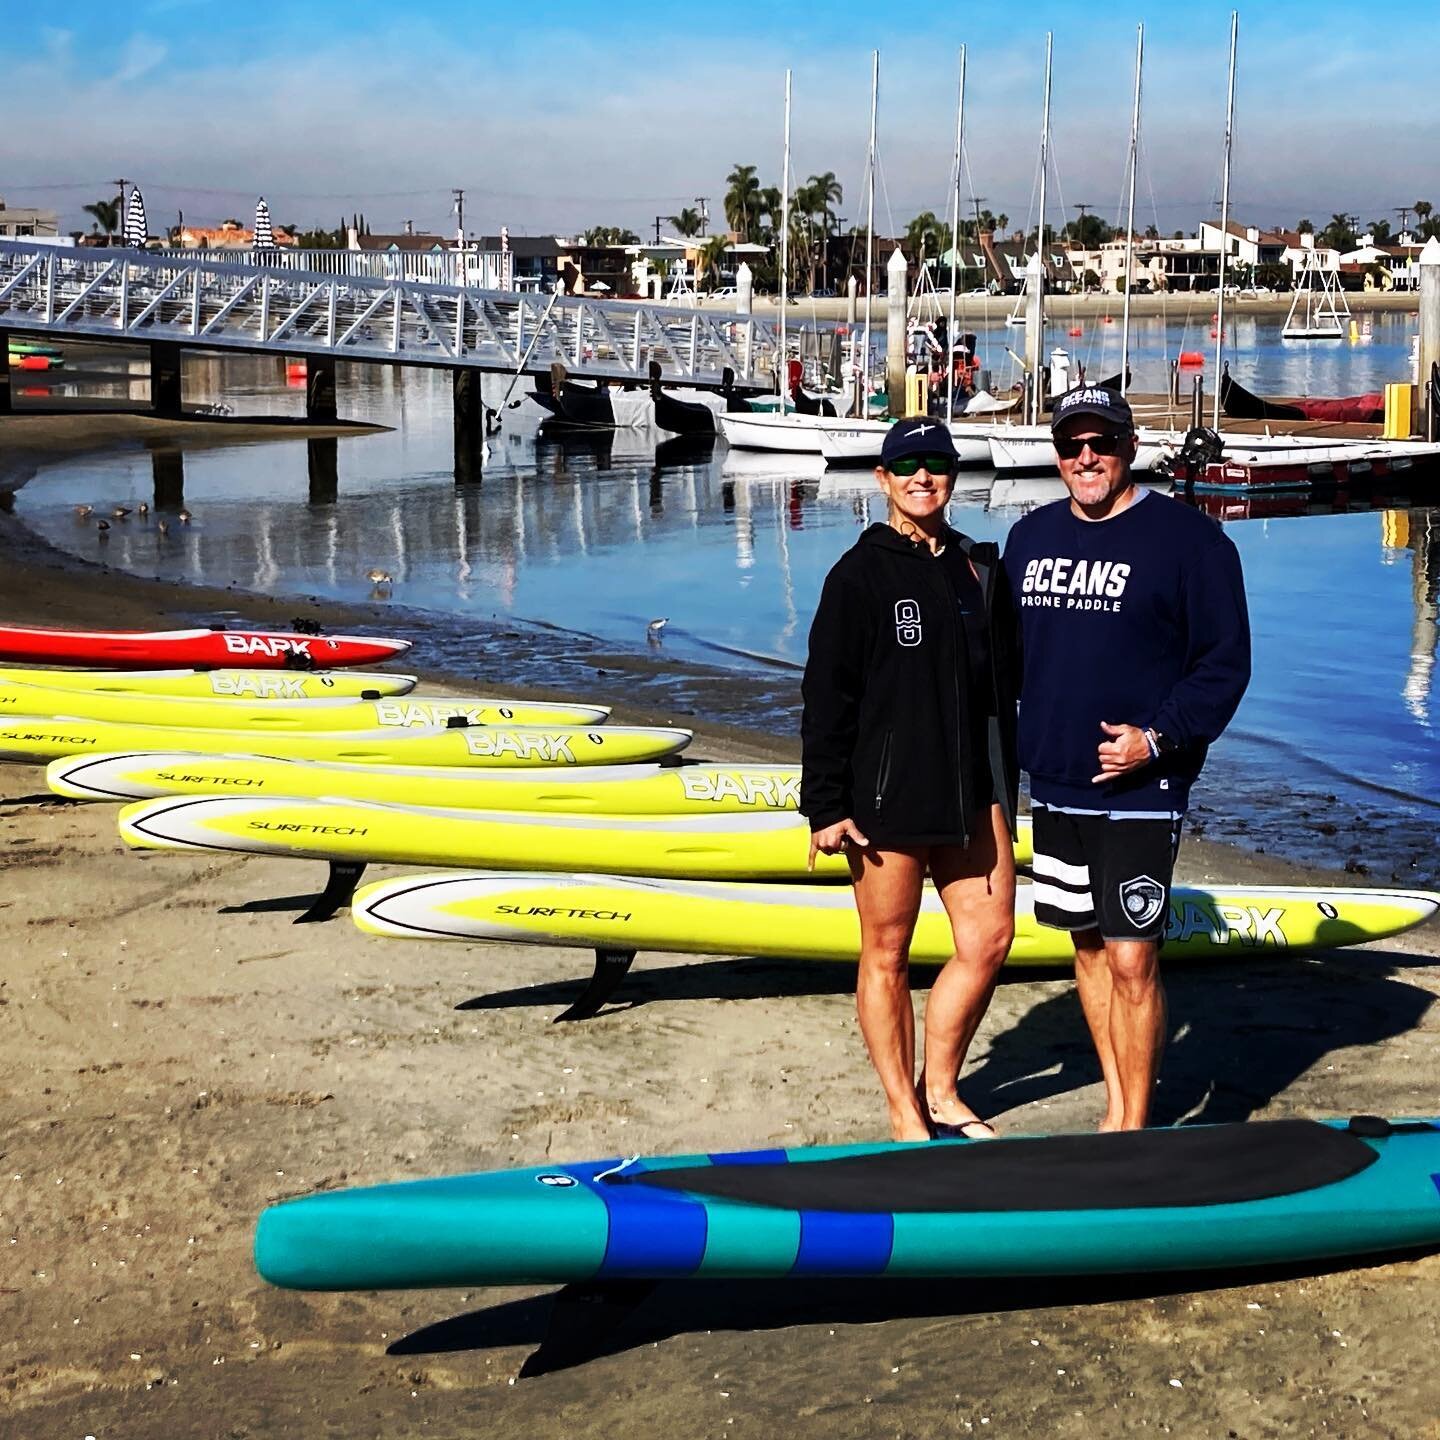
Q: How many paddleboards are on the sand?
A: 8